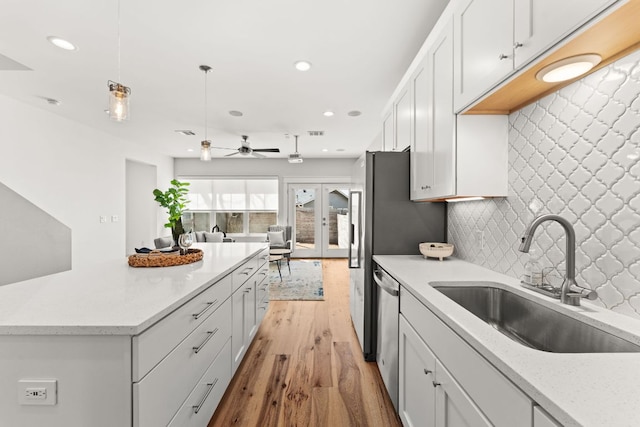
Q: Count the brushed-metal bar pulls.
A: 8